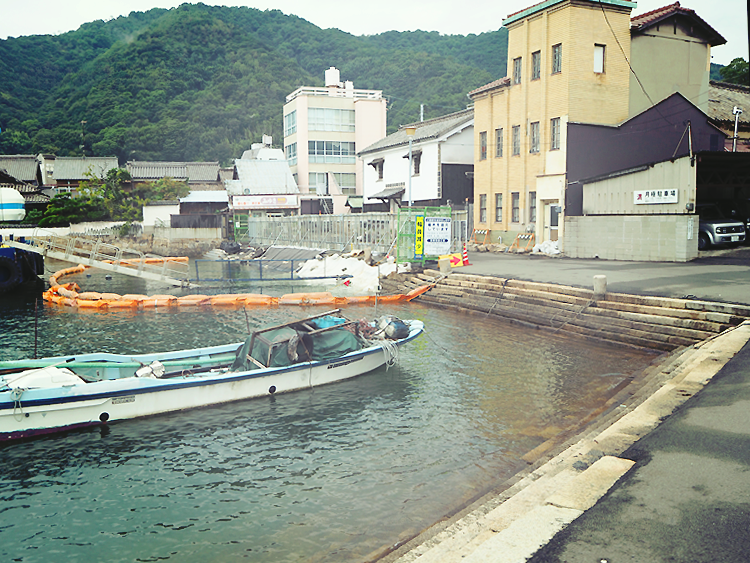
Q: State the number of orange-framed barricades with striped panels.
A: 2